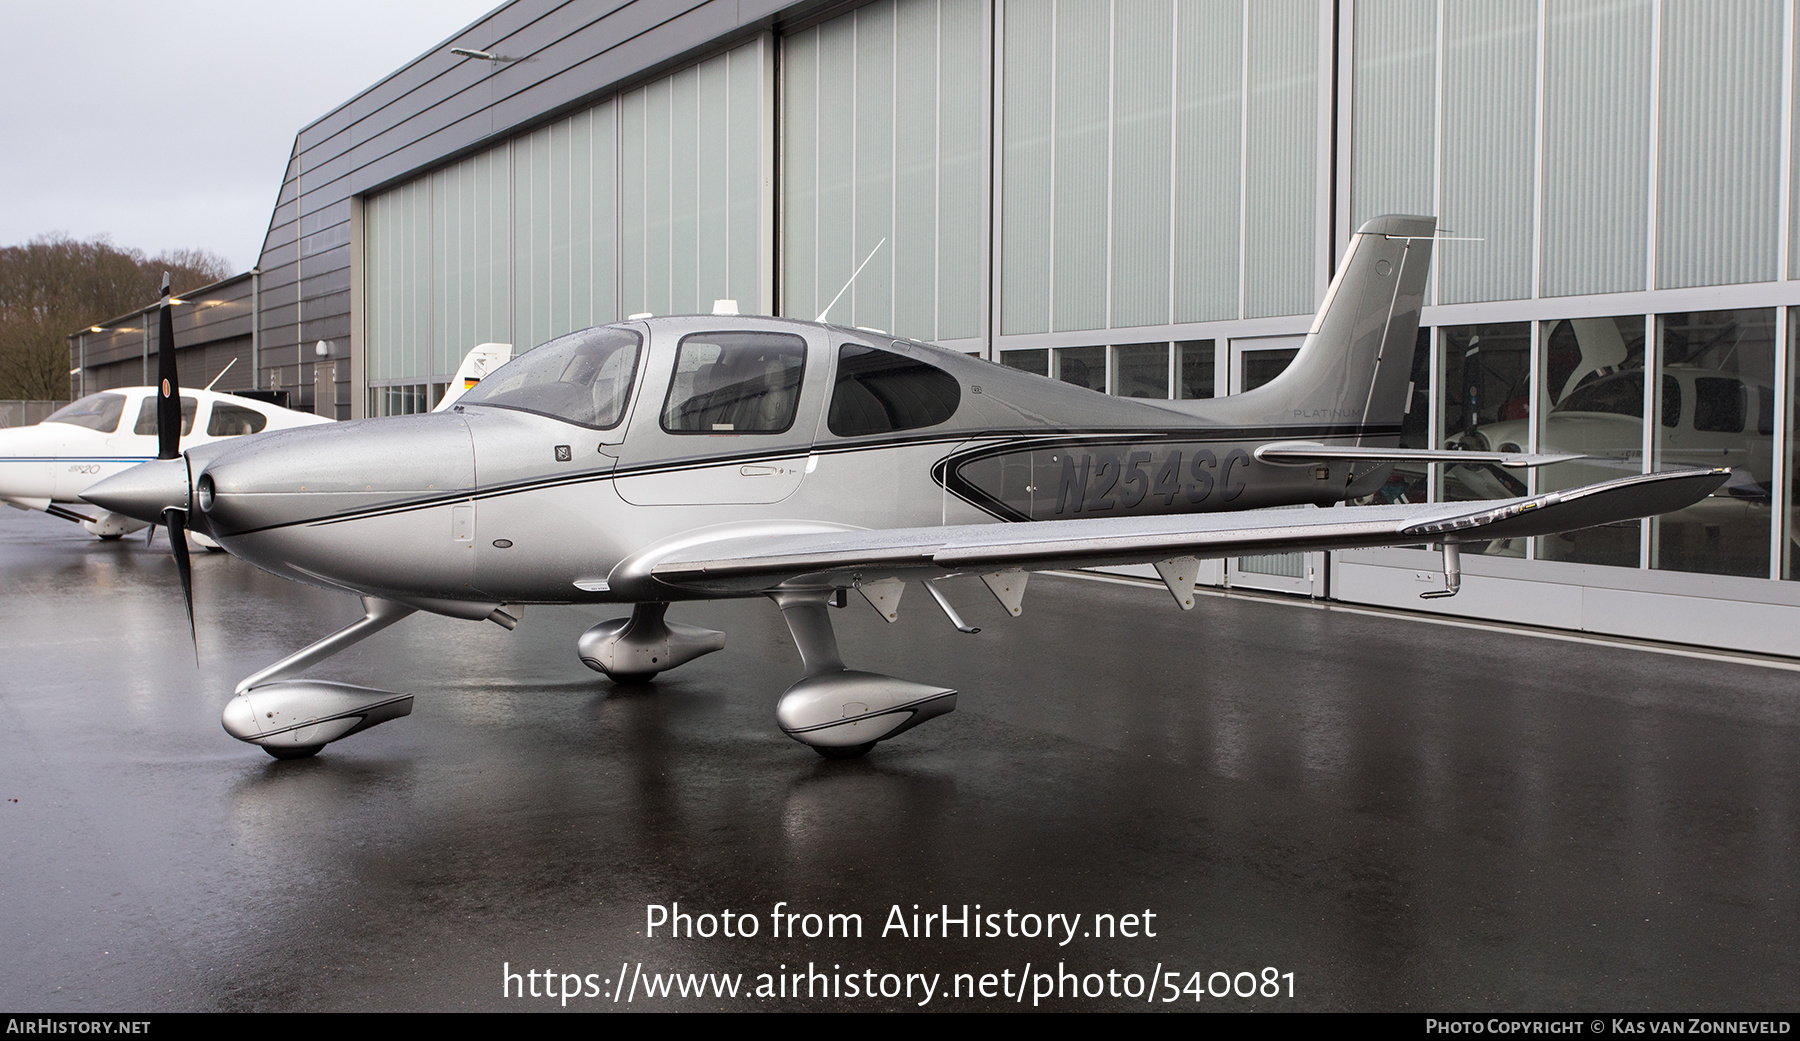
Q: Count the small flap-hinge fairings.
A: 3